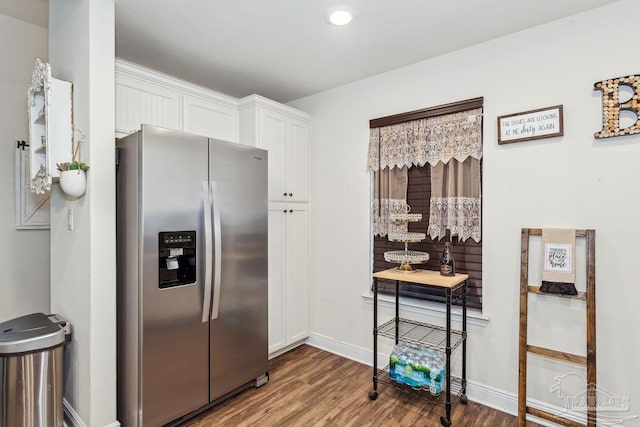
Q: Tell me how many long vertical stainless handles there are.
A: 2